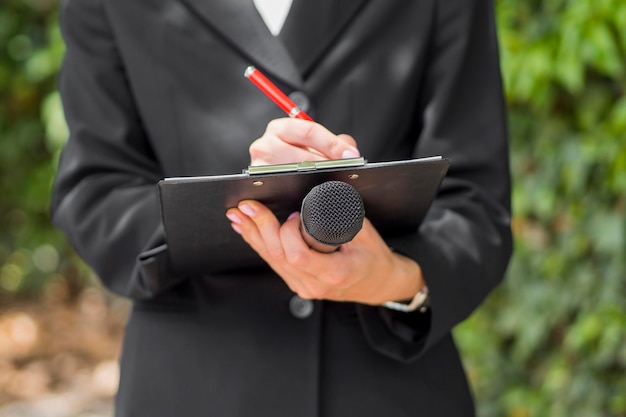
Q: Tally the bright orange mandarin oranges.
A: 0